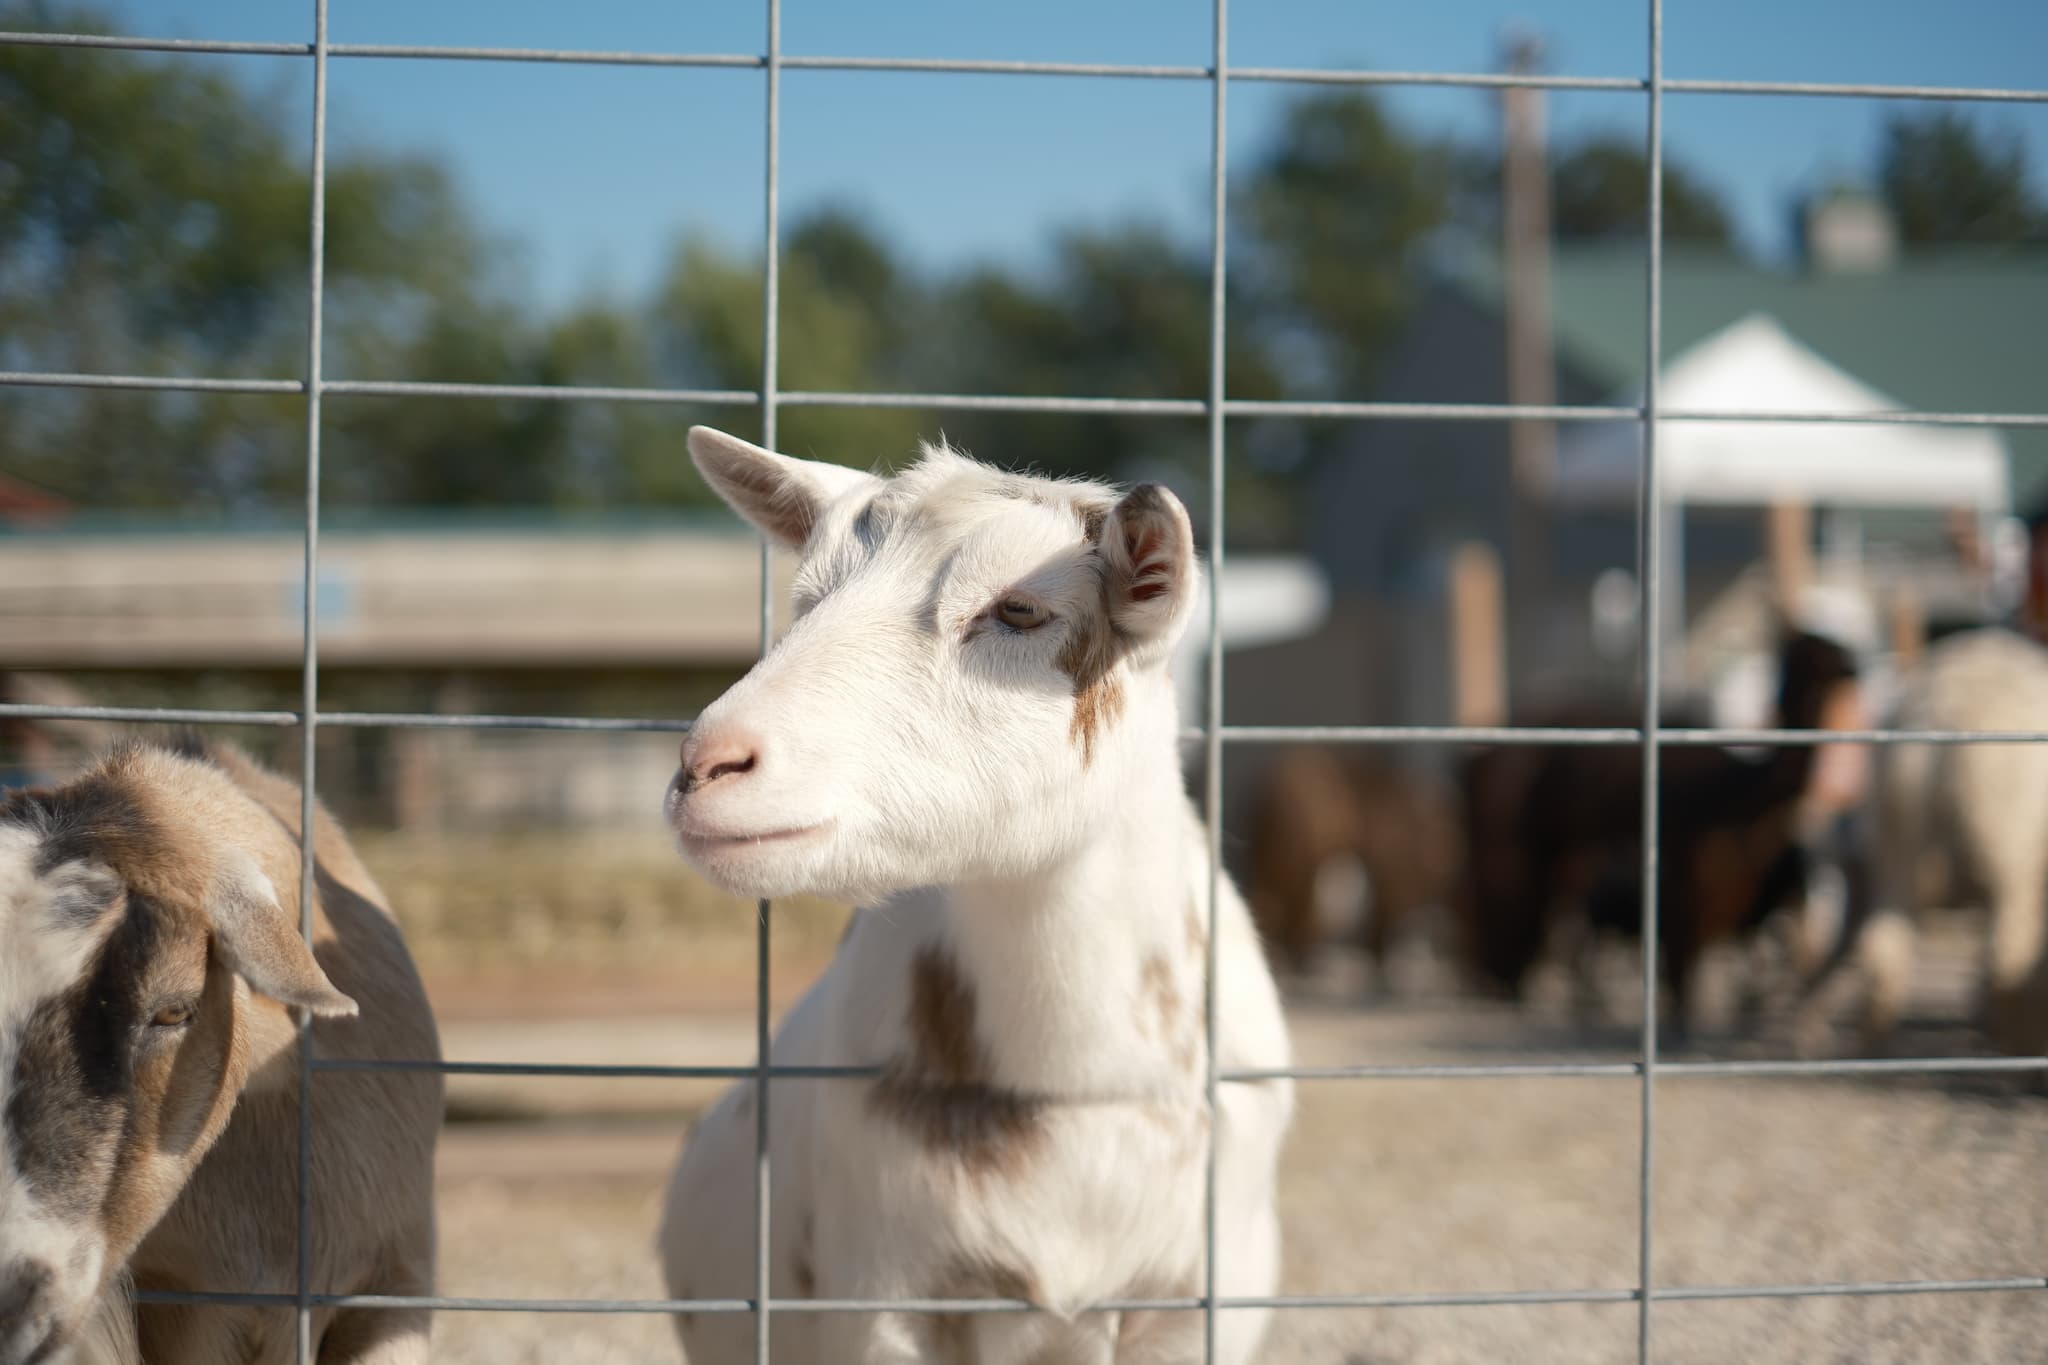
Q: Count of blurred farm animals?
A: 3